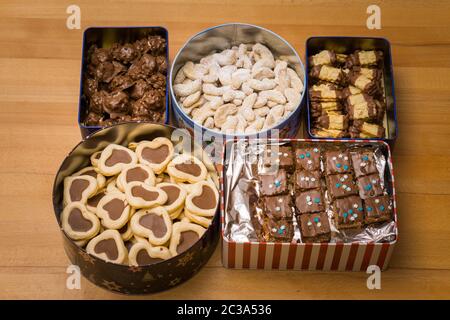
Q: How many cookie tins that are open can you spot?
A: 5